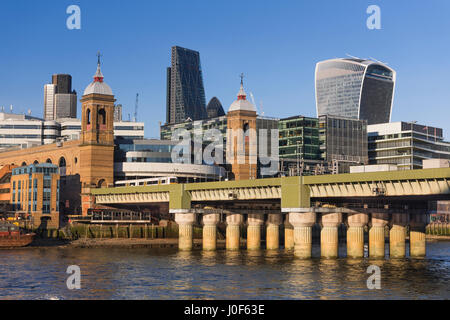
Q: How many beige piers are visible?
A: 12